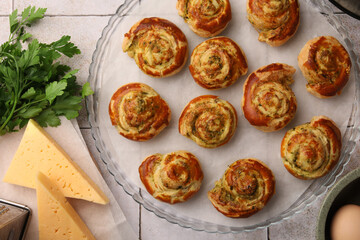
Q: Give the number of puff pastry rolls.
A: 11